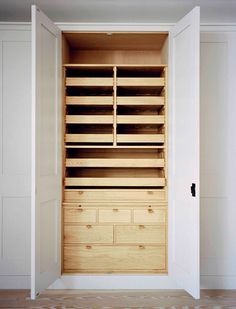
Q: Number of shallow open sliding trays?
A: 10